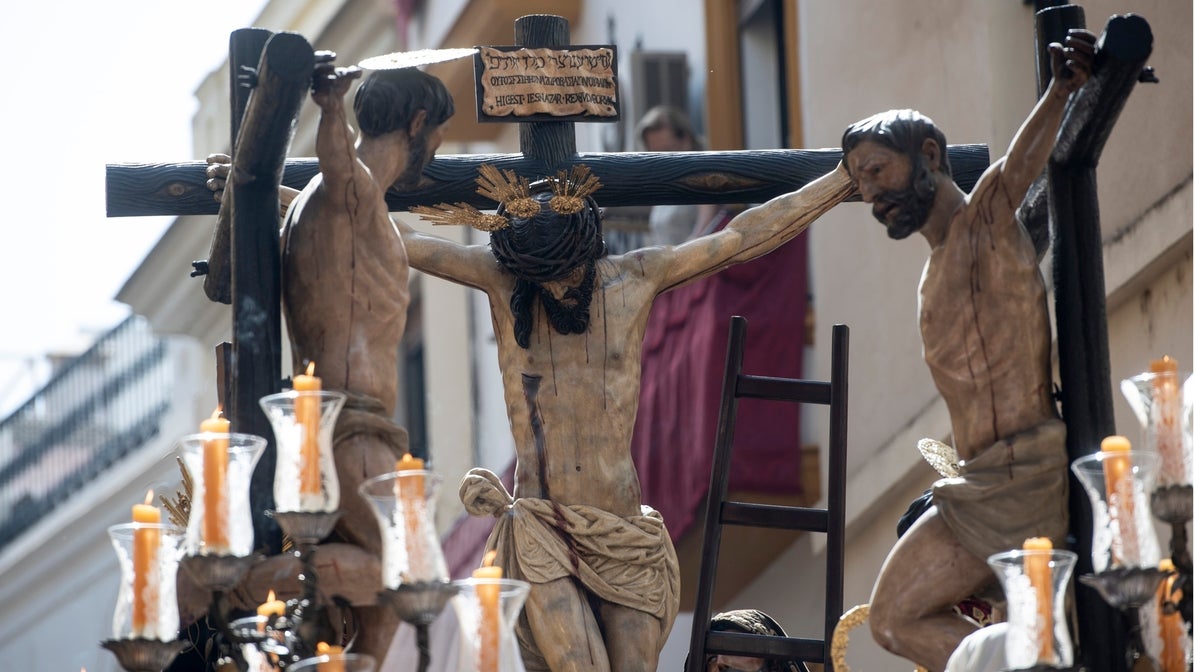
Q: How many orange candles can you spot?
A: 11